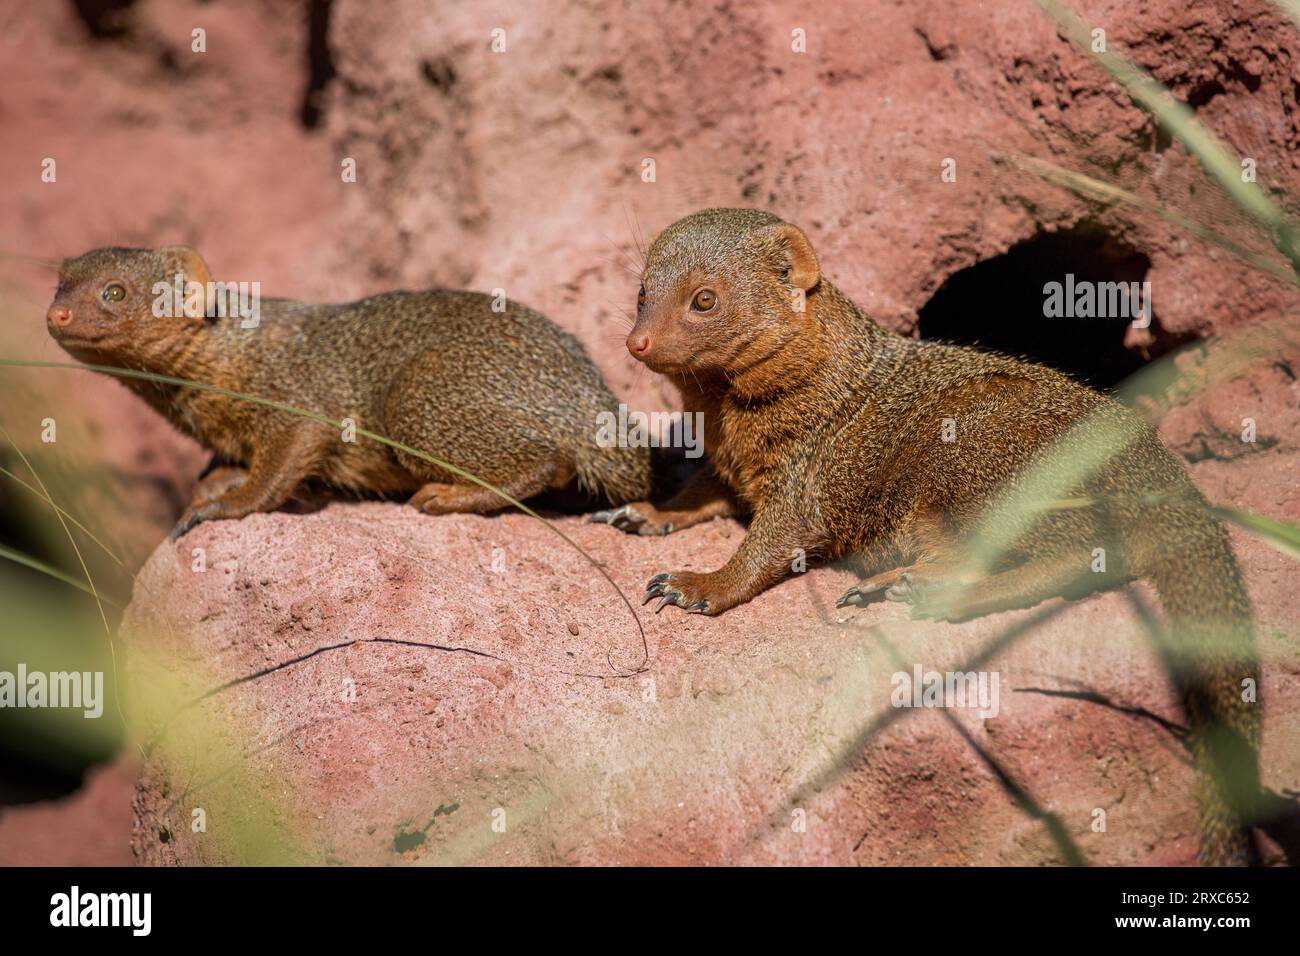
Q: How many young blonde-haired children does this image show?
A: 0